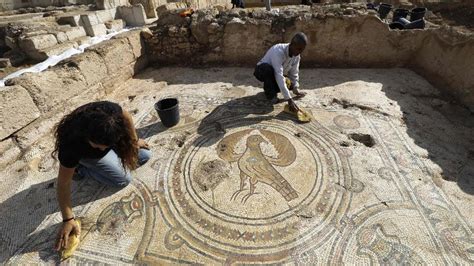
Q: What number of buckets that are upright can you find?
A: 4